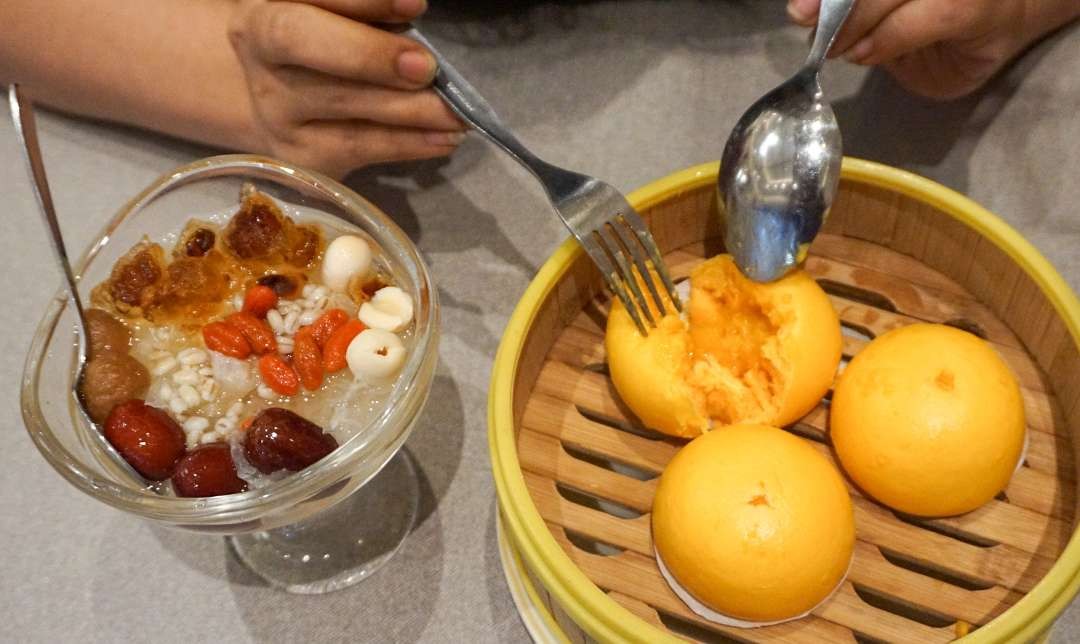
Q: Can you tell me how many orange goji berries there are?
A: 7